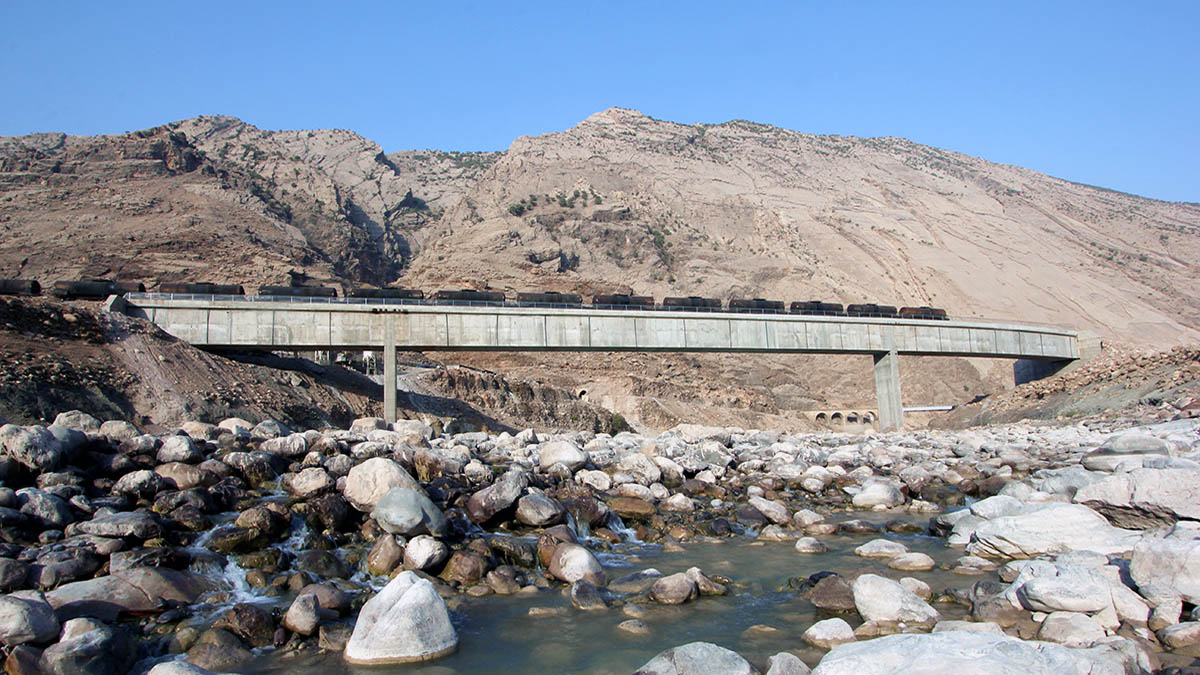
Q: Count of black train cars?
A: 13